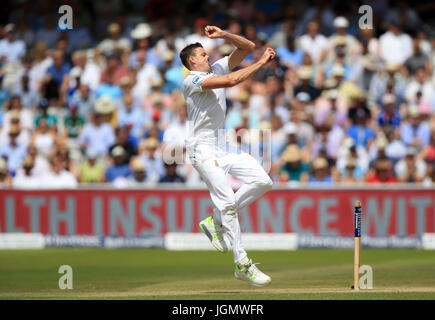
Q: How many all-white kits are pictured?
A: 1